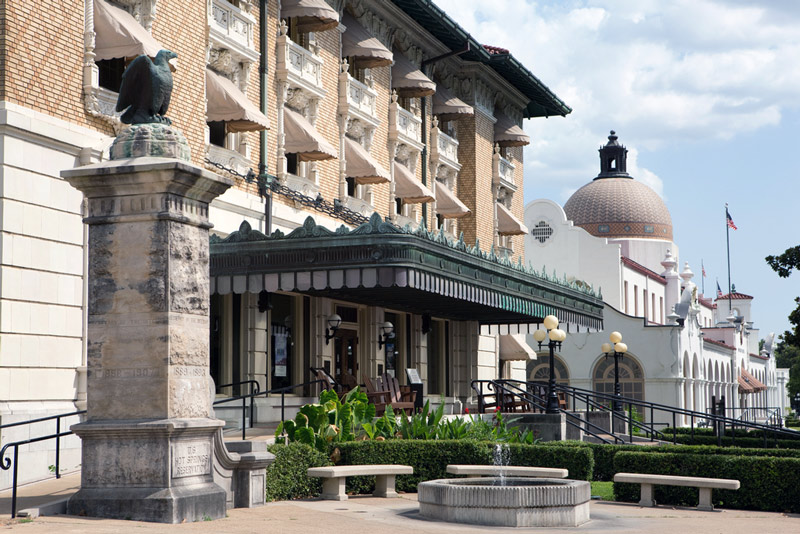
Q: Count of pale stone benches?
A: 3